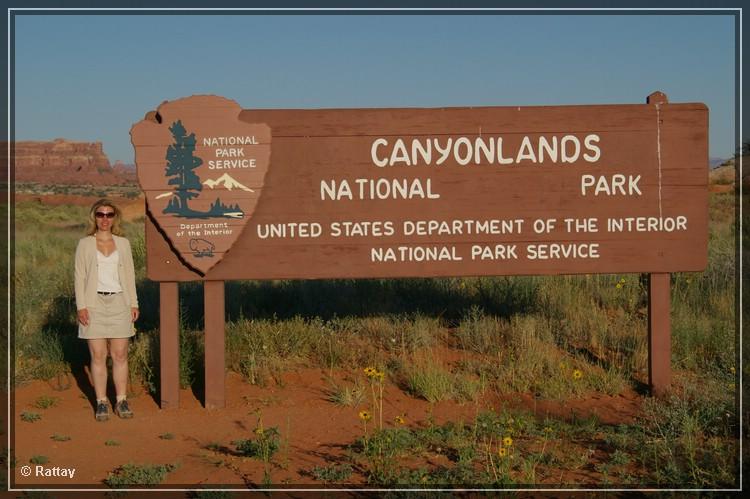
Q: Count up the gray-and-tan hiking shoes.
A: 2